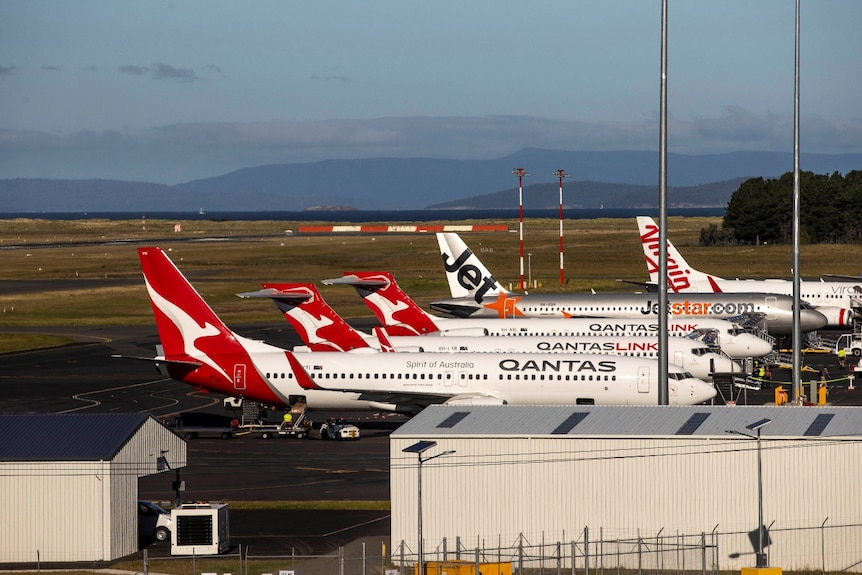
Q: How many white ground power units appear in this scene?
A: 1